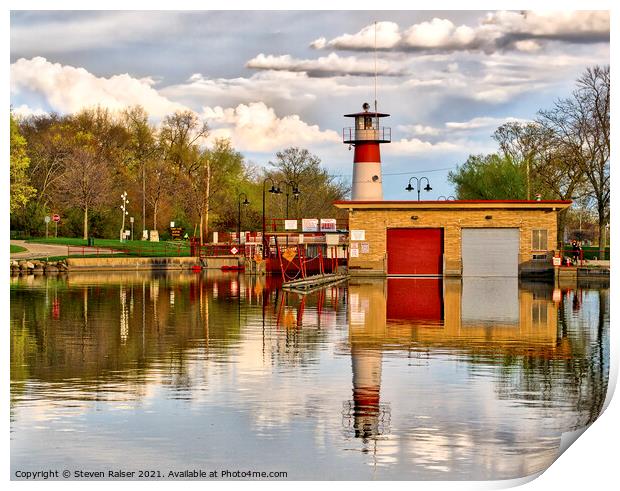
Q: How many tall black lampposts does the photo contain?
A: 4